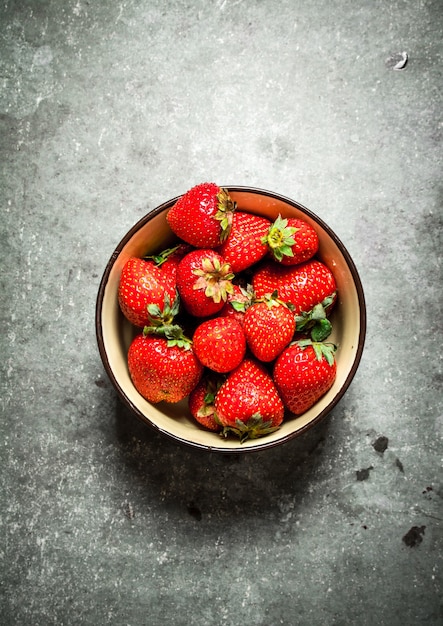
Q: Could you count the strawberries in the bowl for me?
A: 14